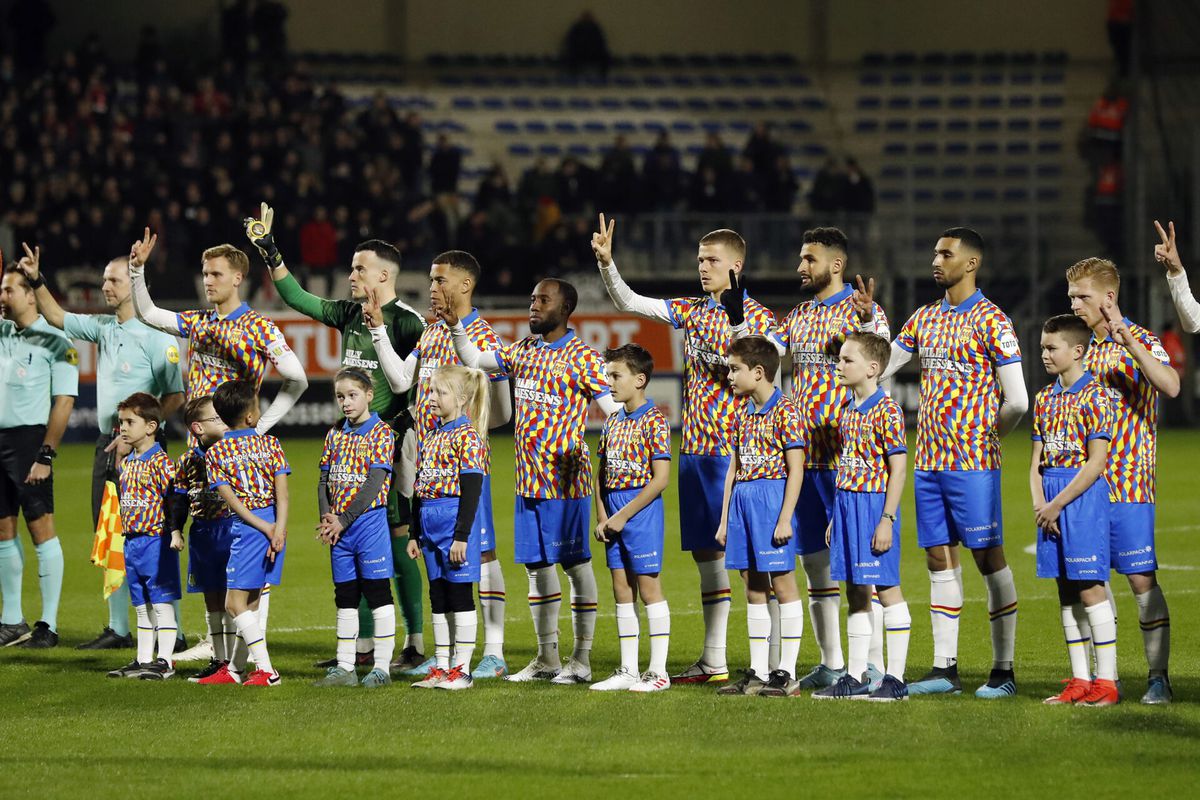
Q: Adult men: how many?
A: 10